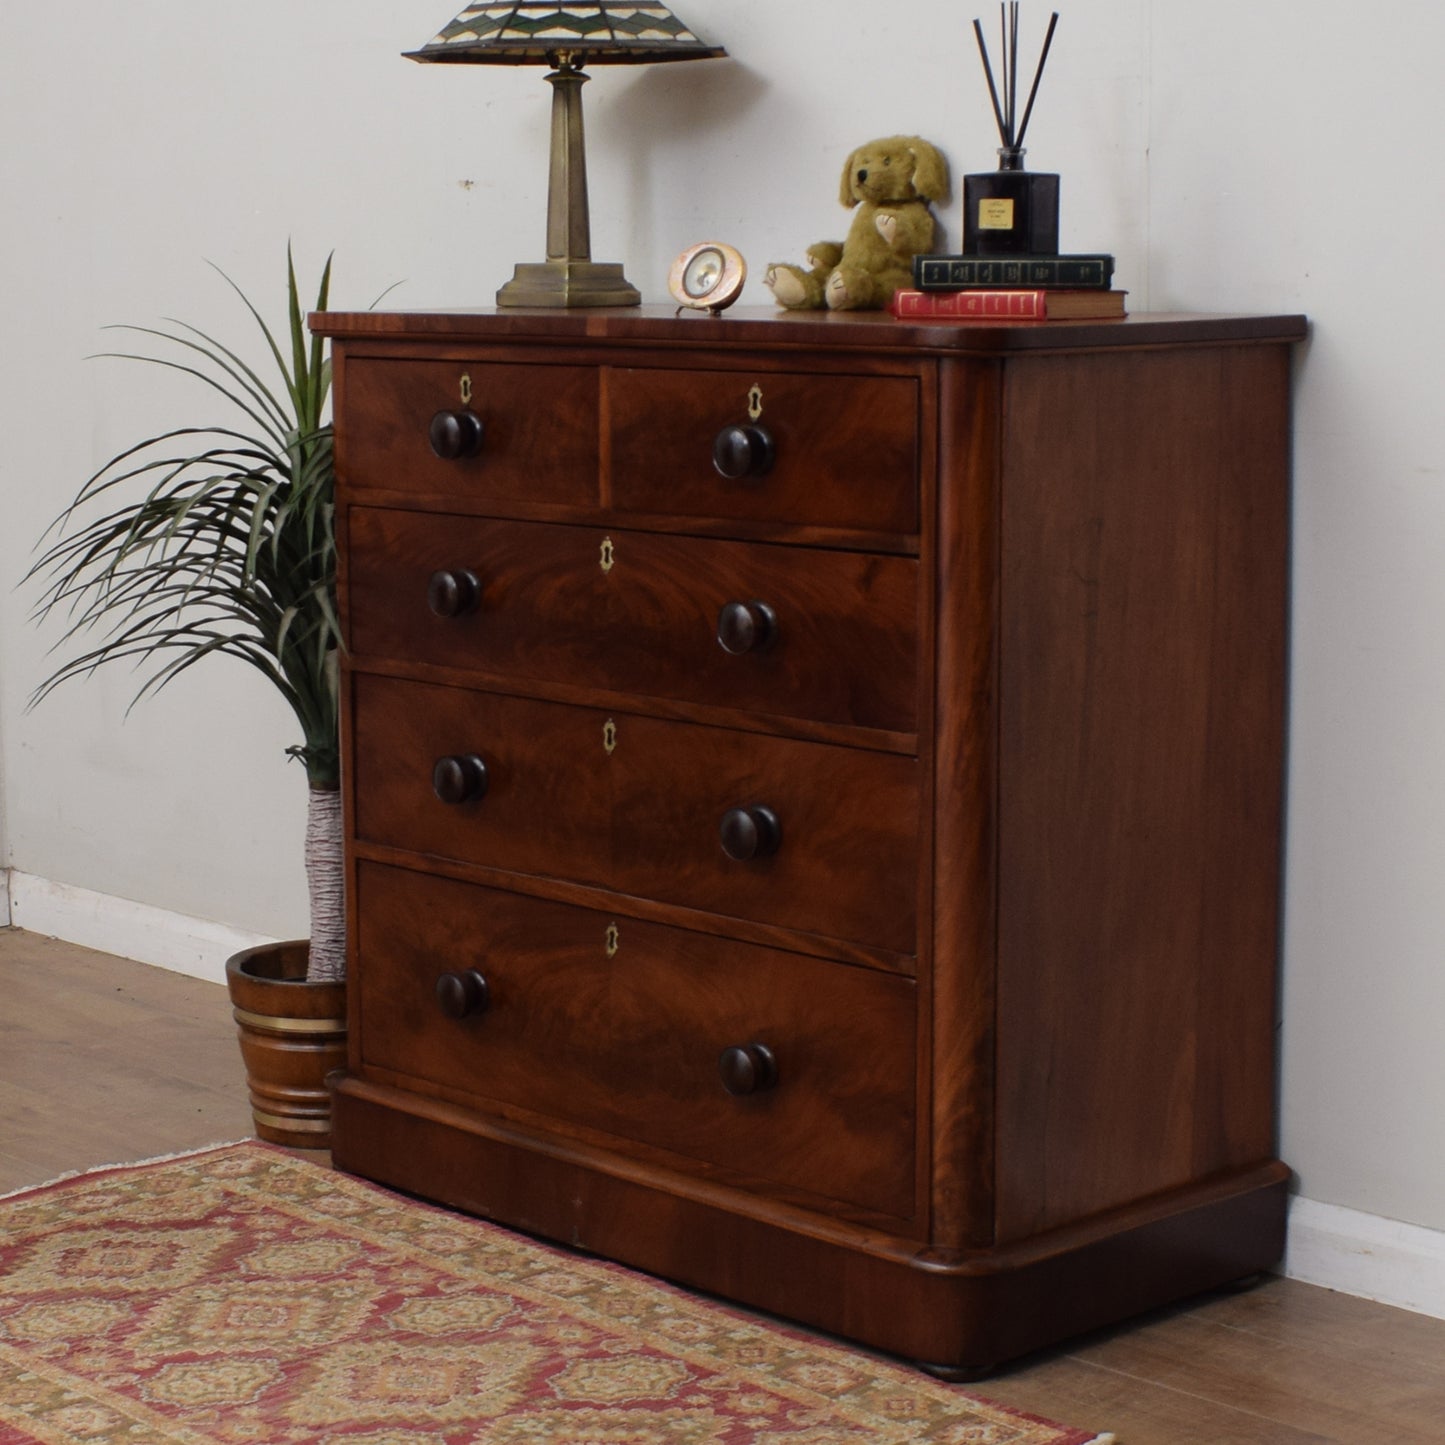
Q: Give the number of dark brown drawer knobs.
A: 8